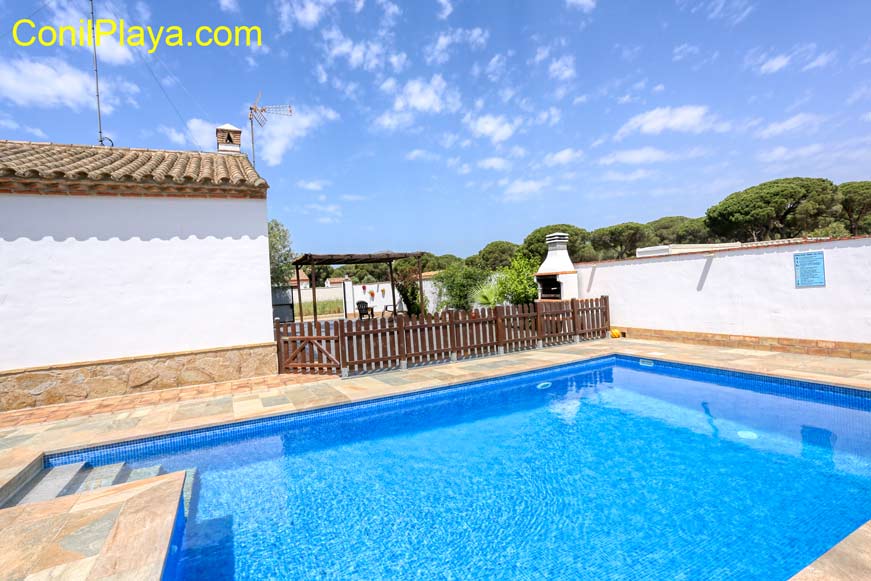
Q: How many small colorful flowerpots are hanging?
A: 3